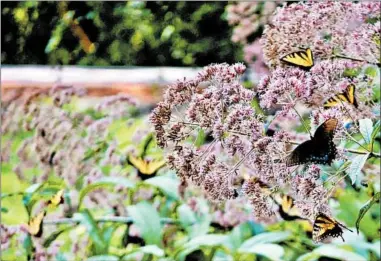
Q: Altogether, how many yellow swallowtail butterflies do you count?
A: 7